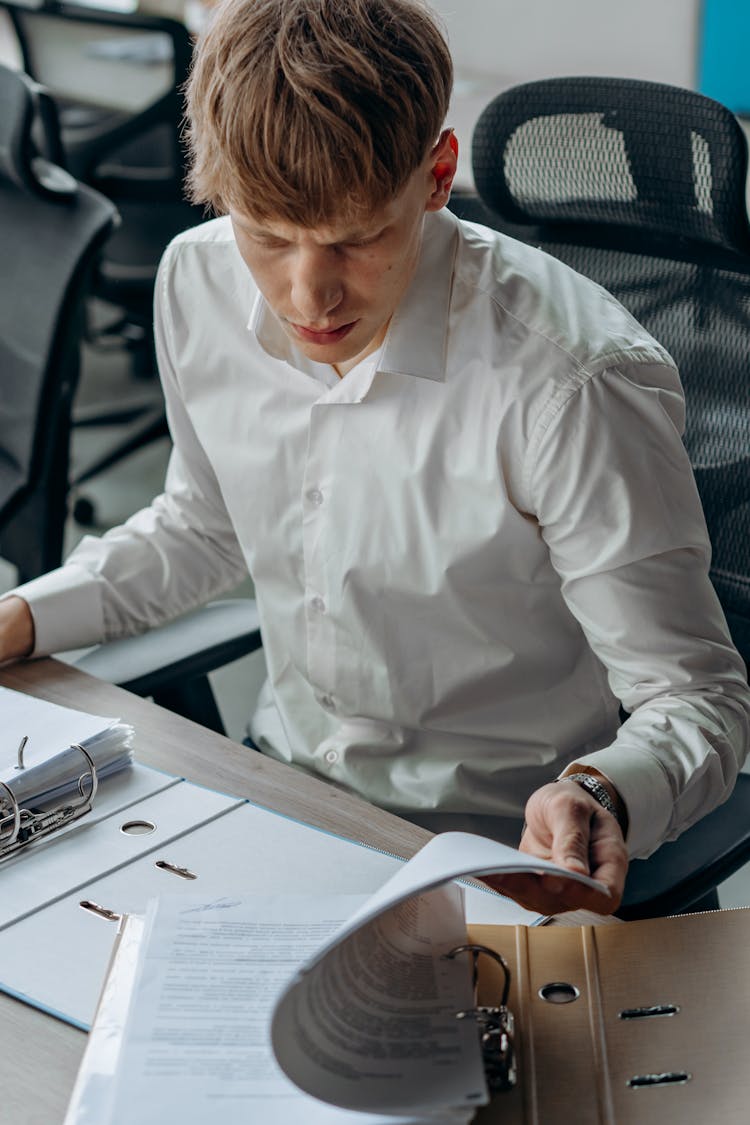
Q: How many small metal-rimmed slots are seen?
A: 4